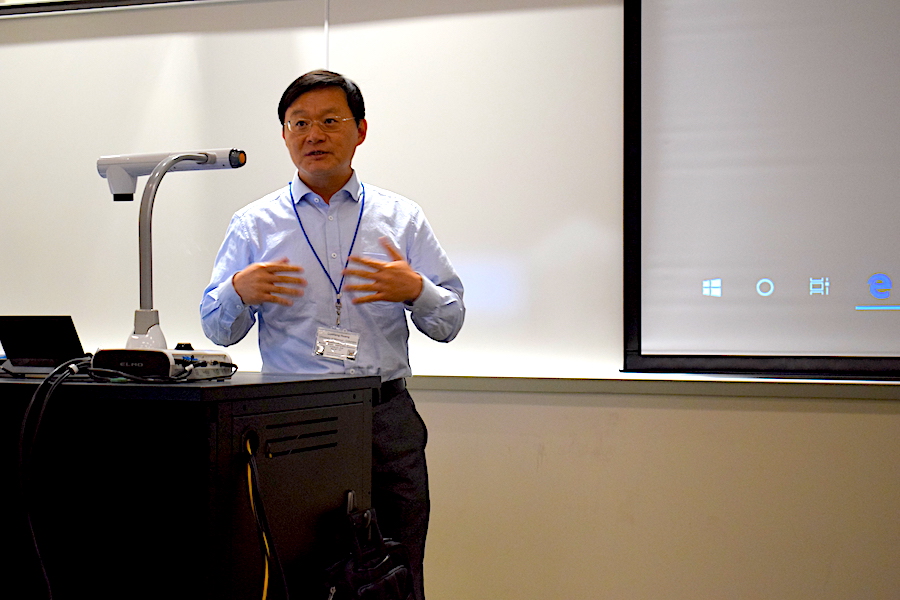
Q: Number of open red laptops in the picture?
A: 0